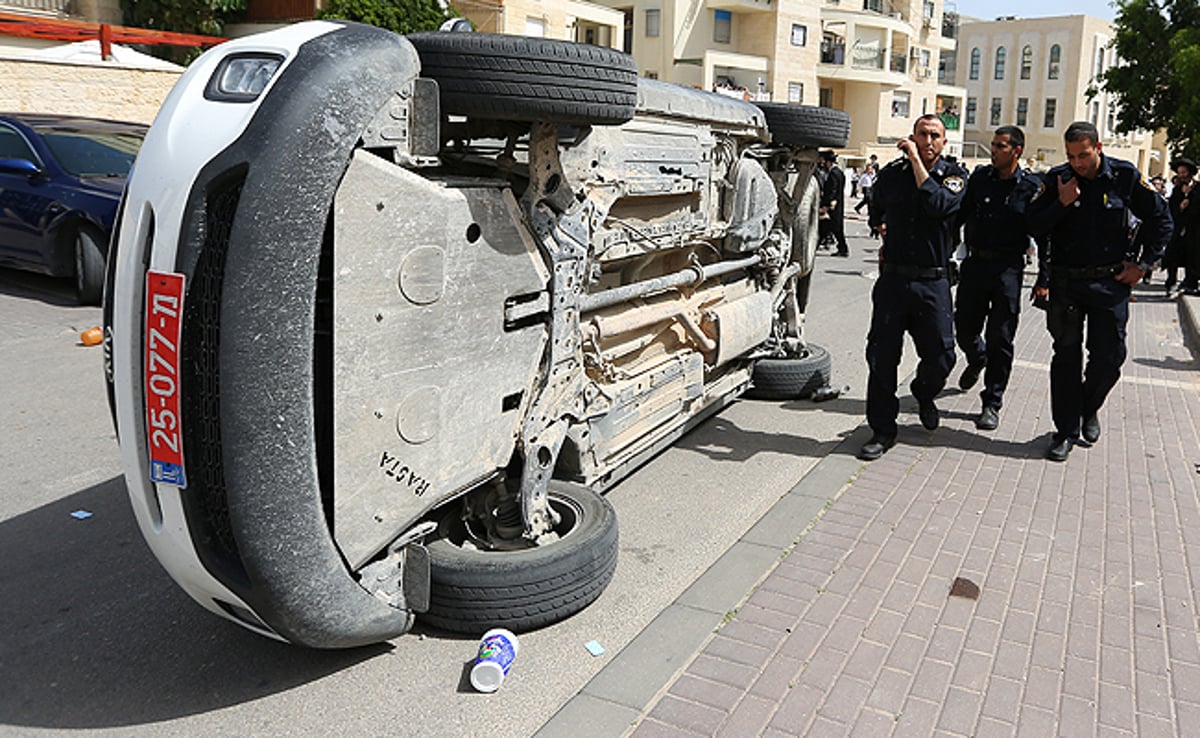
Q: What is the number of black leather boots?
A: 6